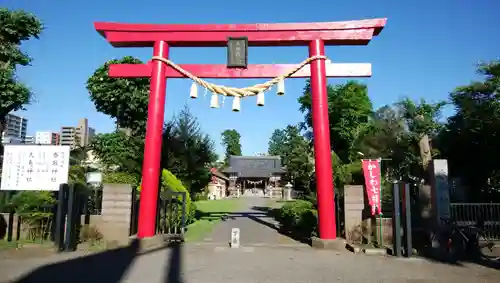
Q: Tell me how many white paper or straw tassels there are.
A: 5